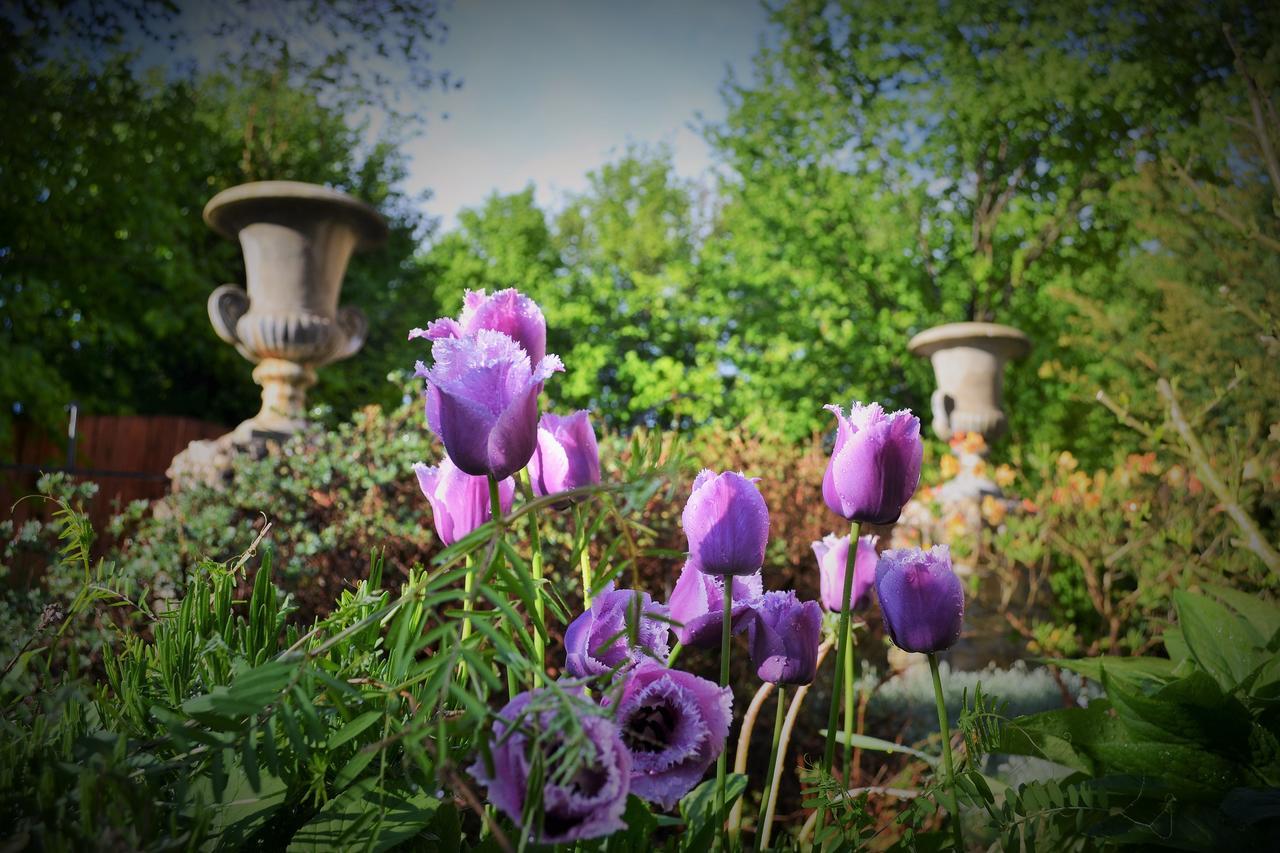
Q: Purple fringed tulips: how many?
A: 13